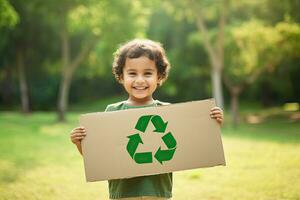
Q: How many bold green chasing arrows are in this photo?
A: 3